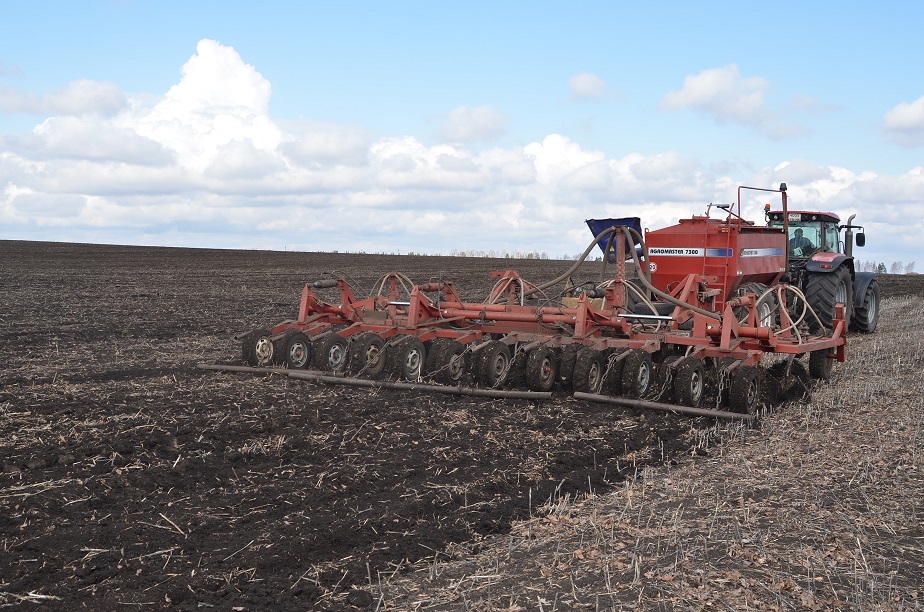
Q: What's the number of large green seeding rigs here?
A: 0